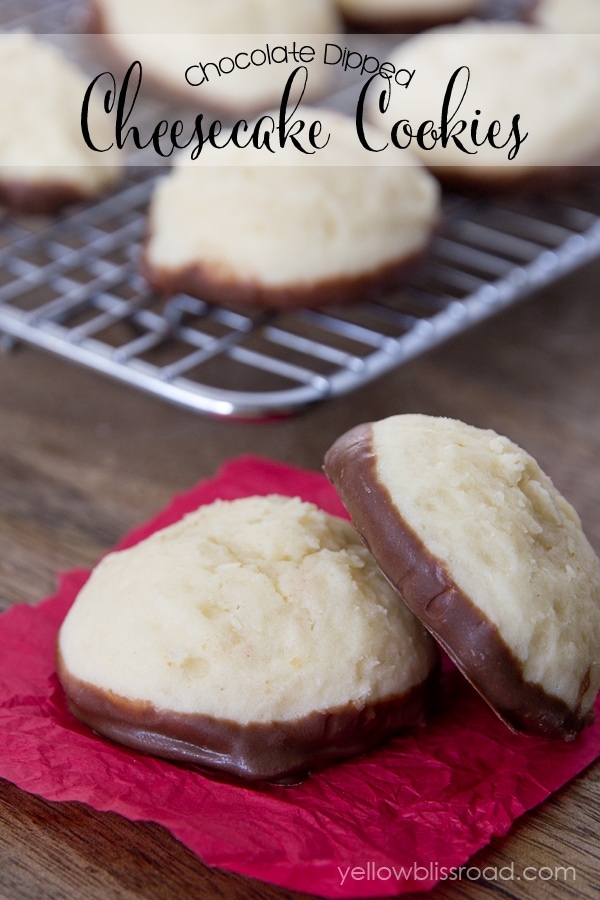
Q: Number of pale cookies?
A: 8